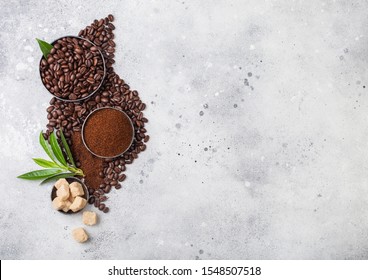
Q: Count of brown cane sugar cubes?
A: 8